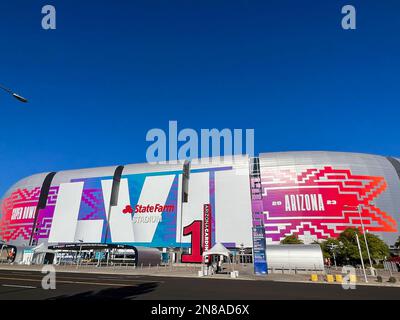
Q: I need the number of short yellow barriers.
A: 4